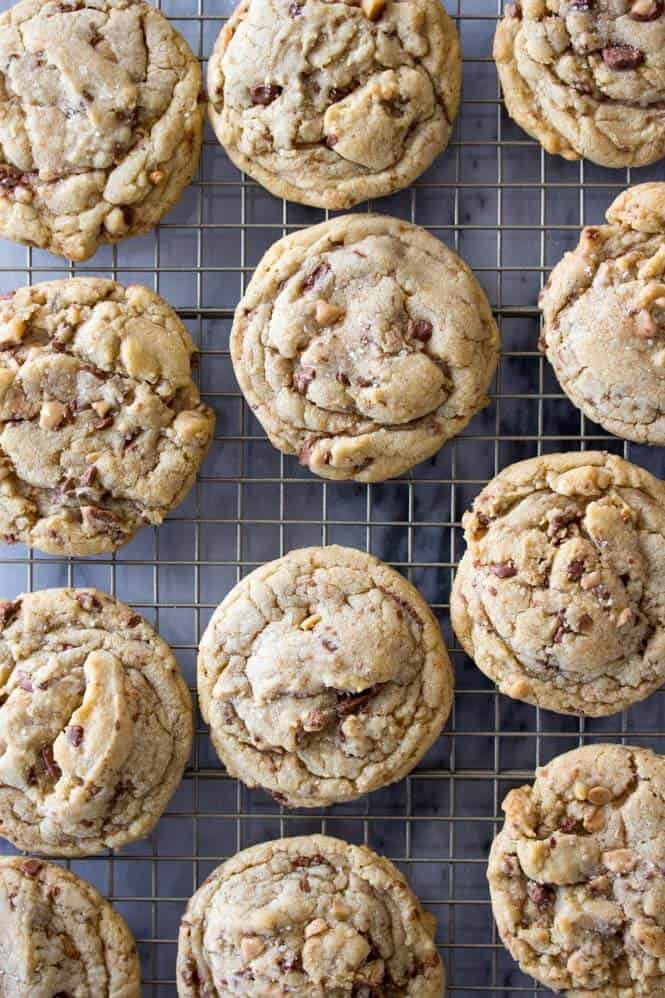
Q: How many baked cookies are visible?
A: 12